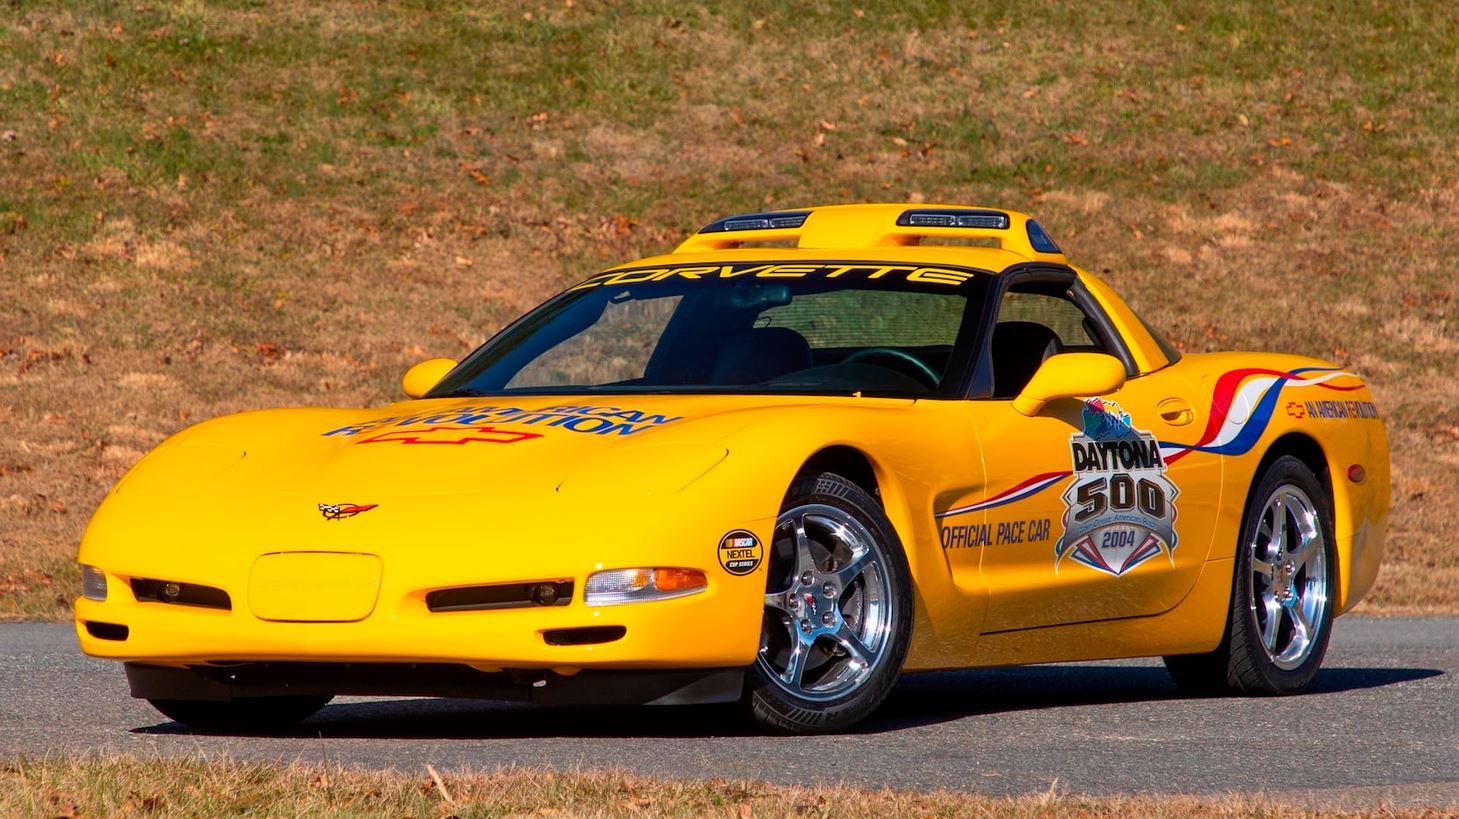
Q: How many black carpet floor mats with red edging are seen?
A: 0